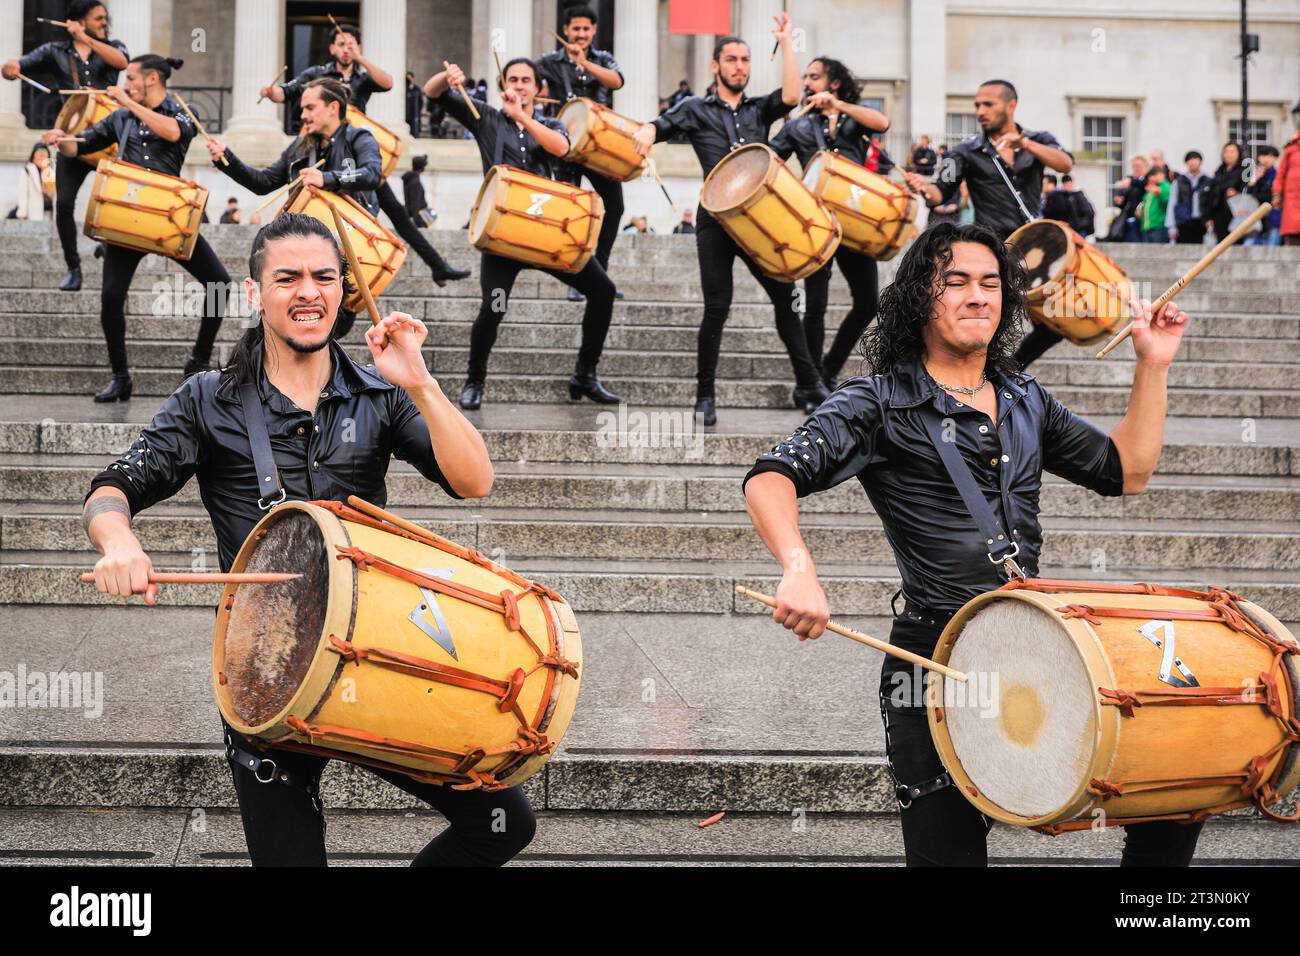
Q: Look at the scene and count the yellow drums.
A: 11